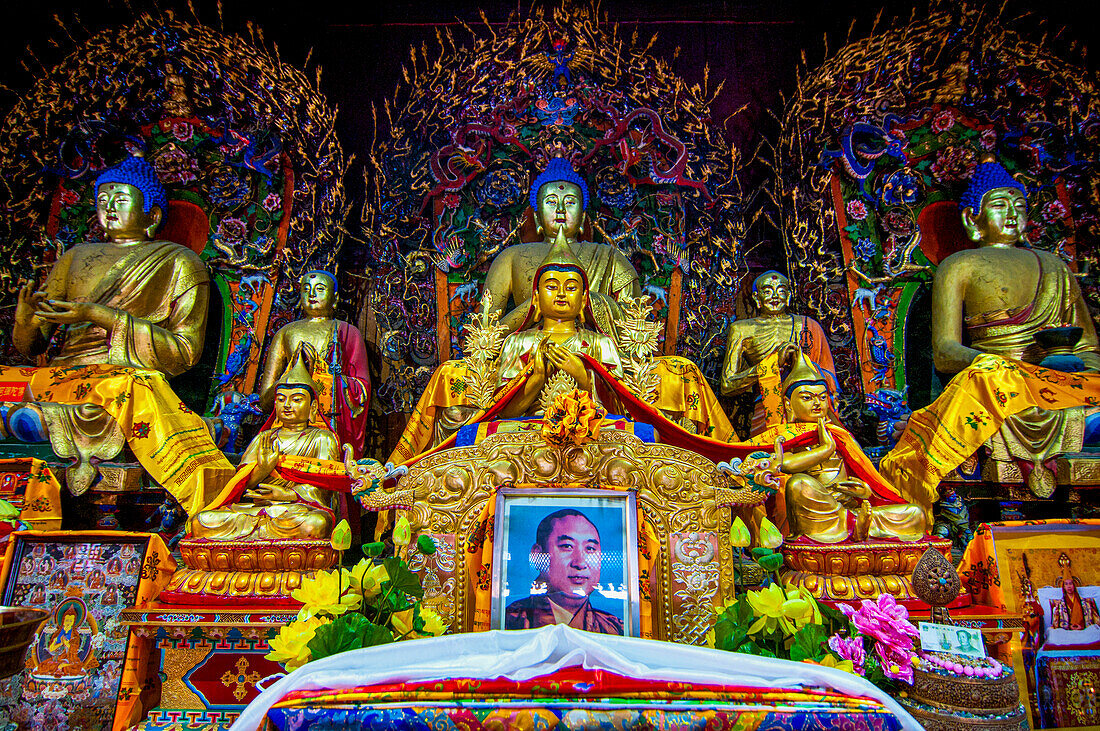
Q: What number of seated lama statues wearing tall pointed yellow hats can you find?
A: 3